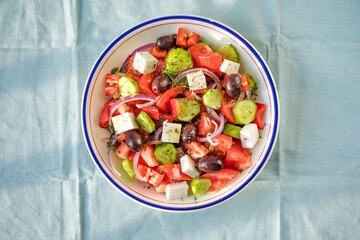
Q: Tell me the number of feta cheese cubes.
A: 8